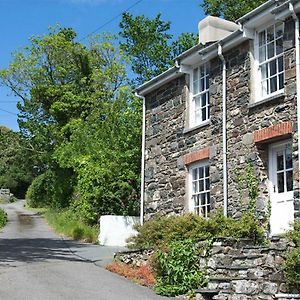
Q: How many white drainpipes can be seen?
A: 3